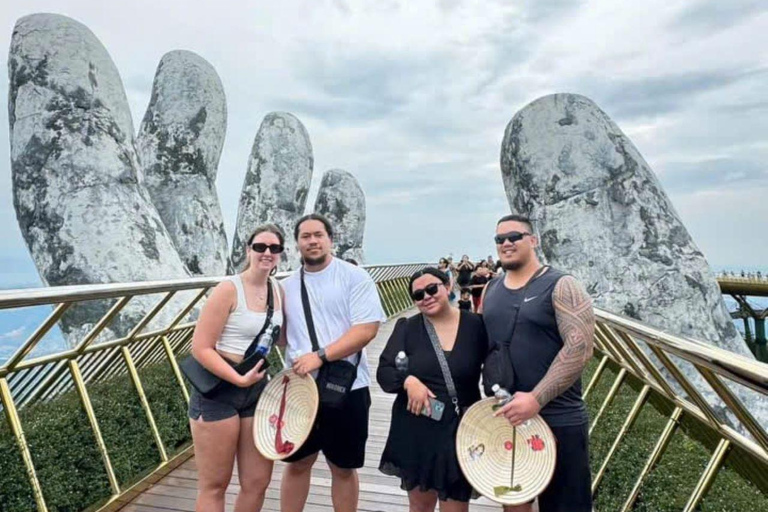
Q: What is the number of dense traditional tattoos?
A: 1